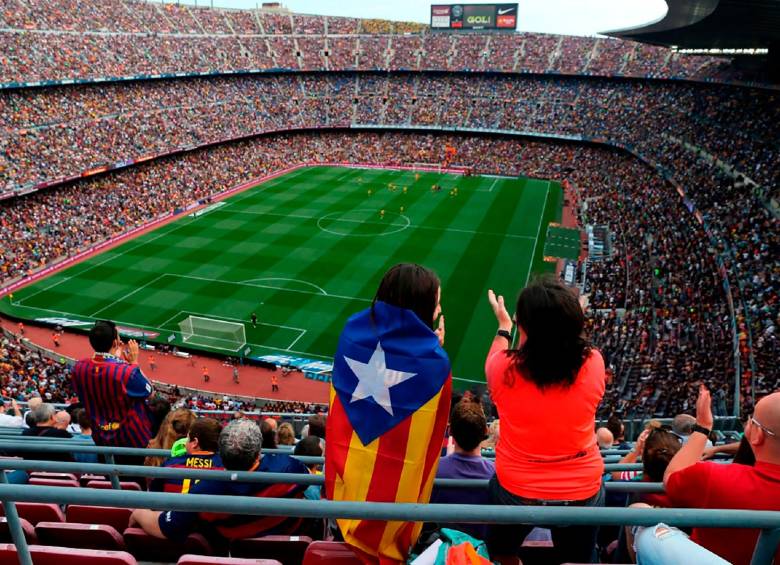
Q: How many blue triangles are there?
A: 1